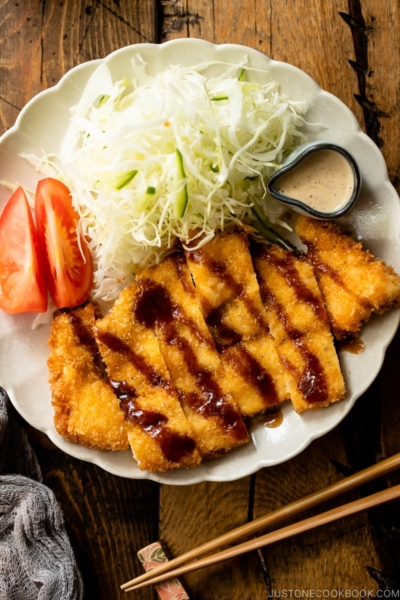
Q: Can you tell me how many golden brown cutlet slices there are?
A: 6